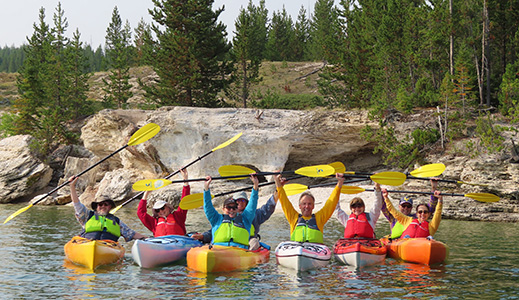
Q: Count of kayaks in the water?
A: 6